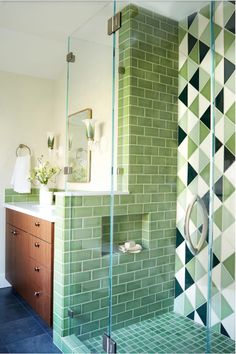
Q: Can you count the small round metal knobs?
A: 5